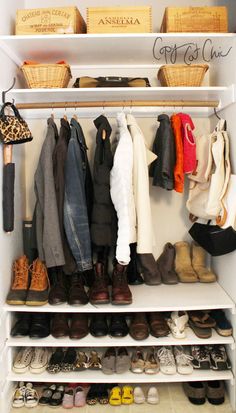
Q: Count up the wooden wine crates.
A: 3